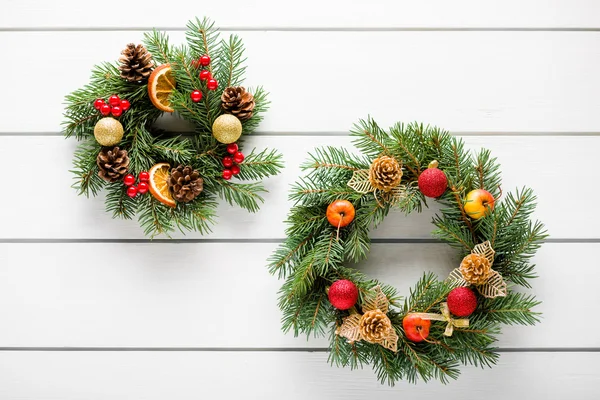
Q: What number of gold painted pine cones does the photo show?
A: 3